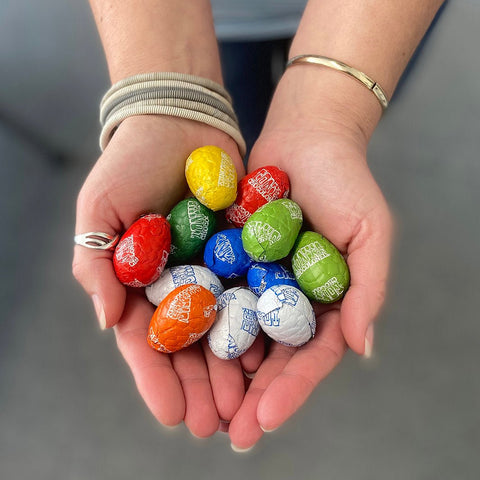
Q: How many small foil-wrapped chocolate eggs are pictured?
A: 12